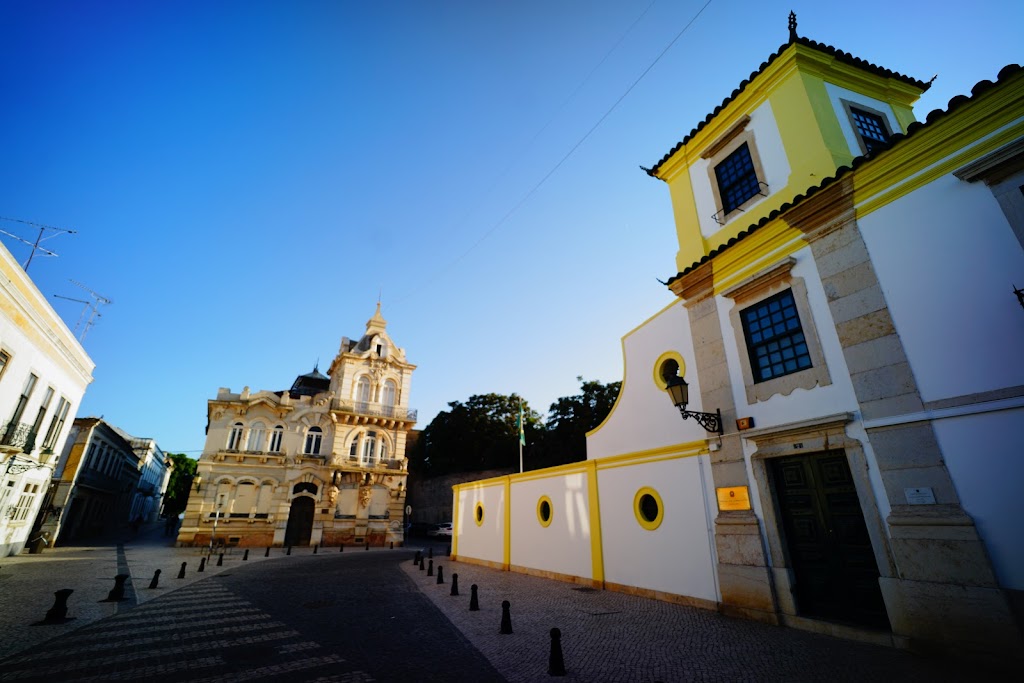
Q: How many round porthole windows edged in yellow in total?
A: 4